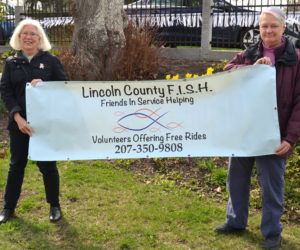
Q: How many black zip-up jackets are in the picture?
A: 1